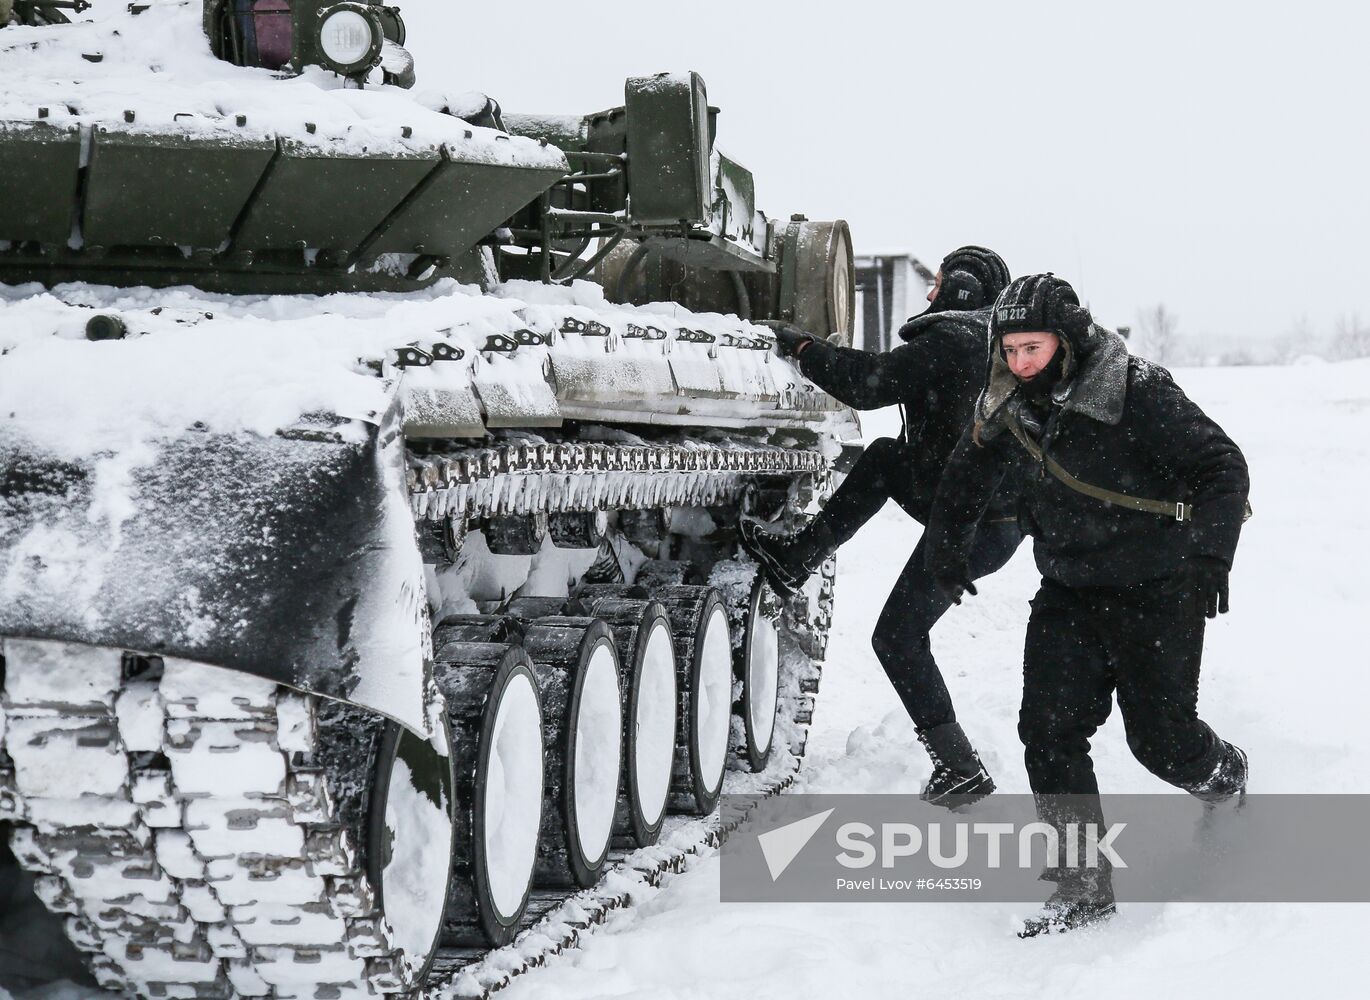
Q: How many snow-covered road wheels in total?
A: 6